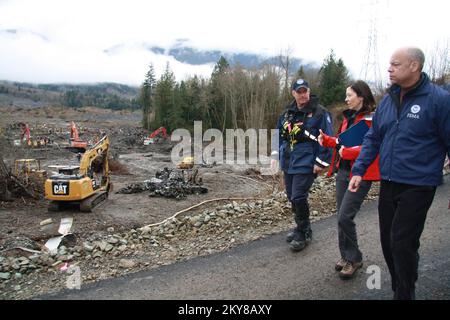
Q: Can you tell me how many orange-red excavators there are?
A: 3